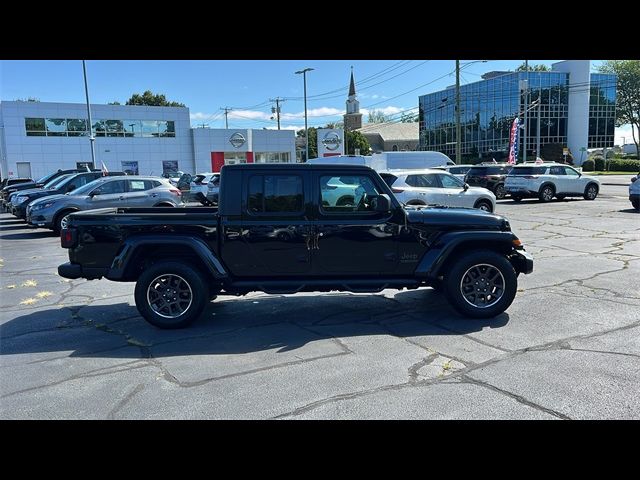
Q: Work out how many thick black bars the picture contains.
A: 2